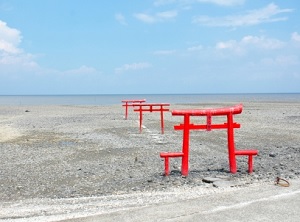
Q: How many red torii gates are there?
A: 3